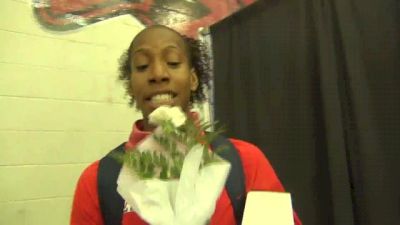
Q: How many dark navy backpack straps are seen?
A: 2